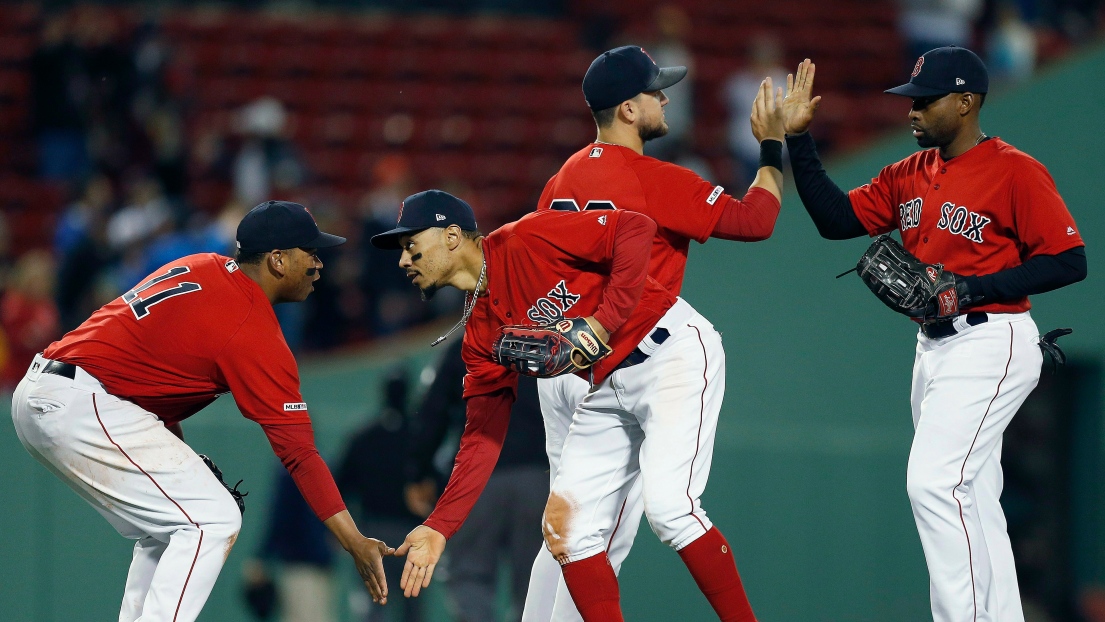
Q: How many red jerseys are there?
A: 4